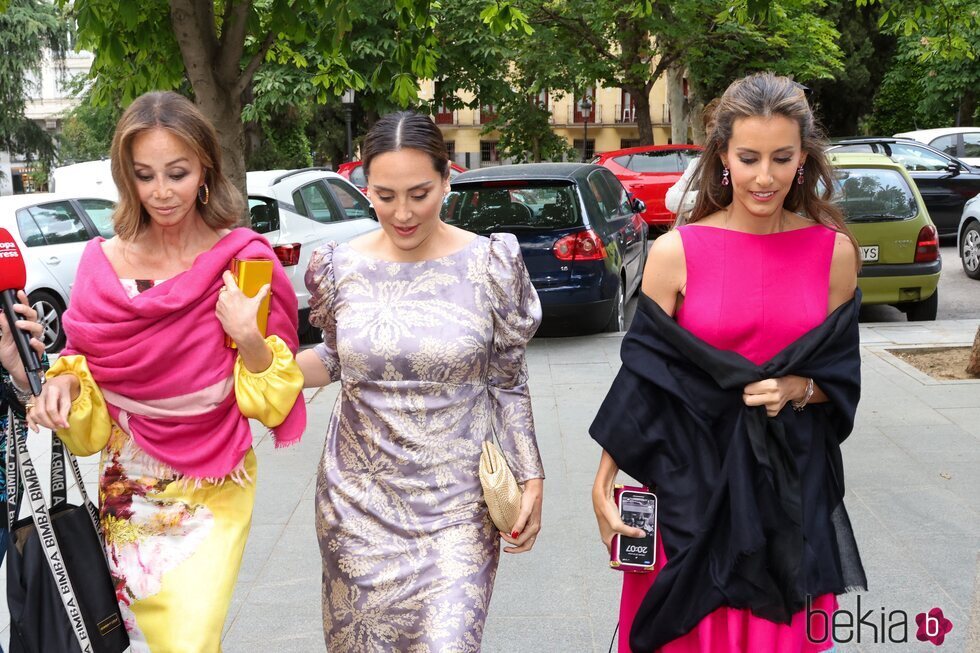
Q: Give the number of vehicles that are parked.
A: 10